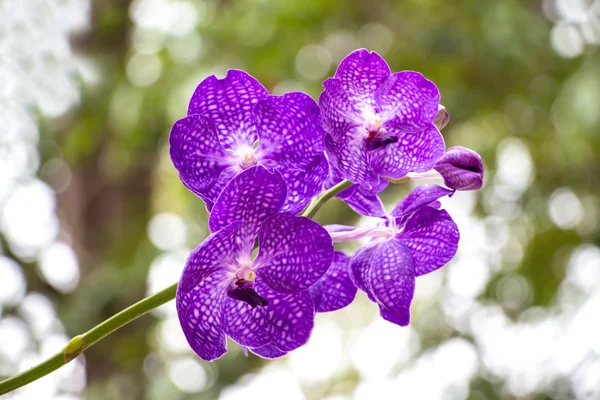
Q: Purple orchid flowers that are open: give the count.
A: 4